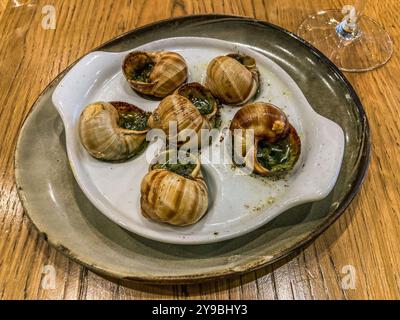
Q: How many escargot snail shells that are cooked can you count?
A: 6